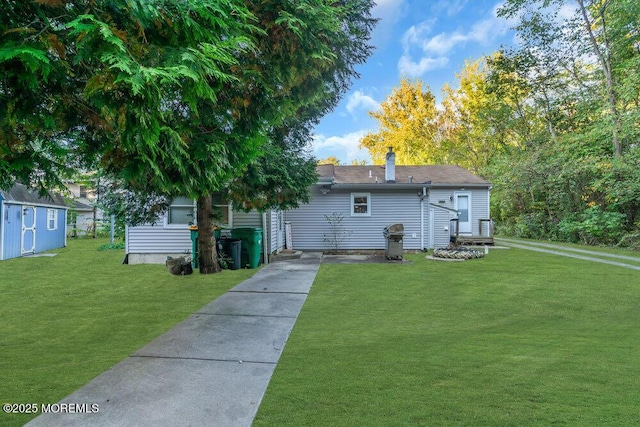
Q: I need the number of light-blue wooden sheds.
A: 1